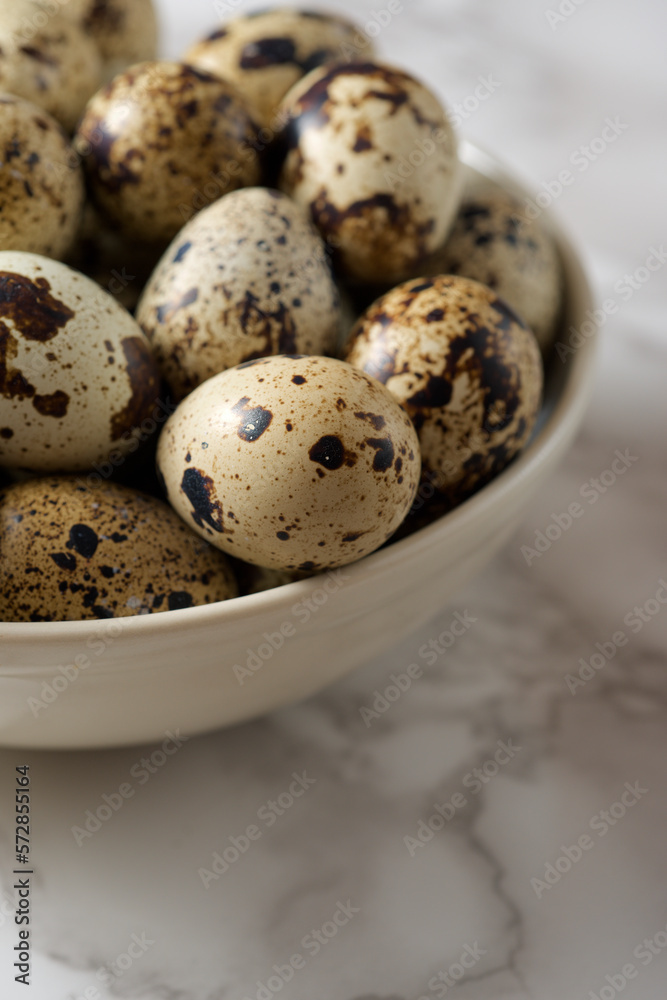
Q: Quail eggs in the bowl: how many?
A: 12